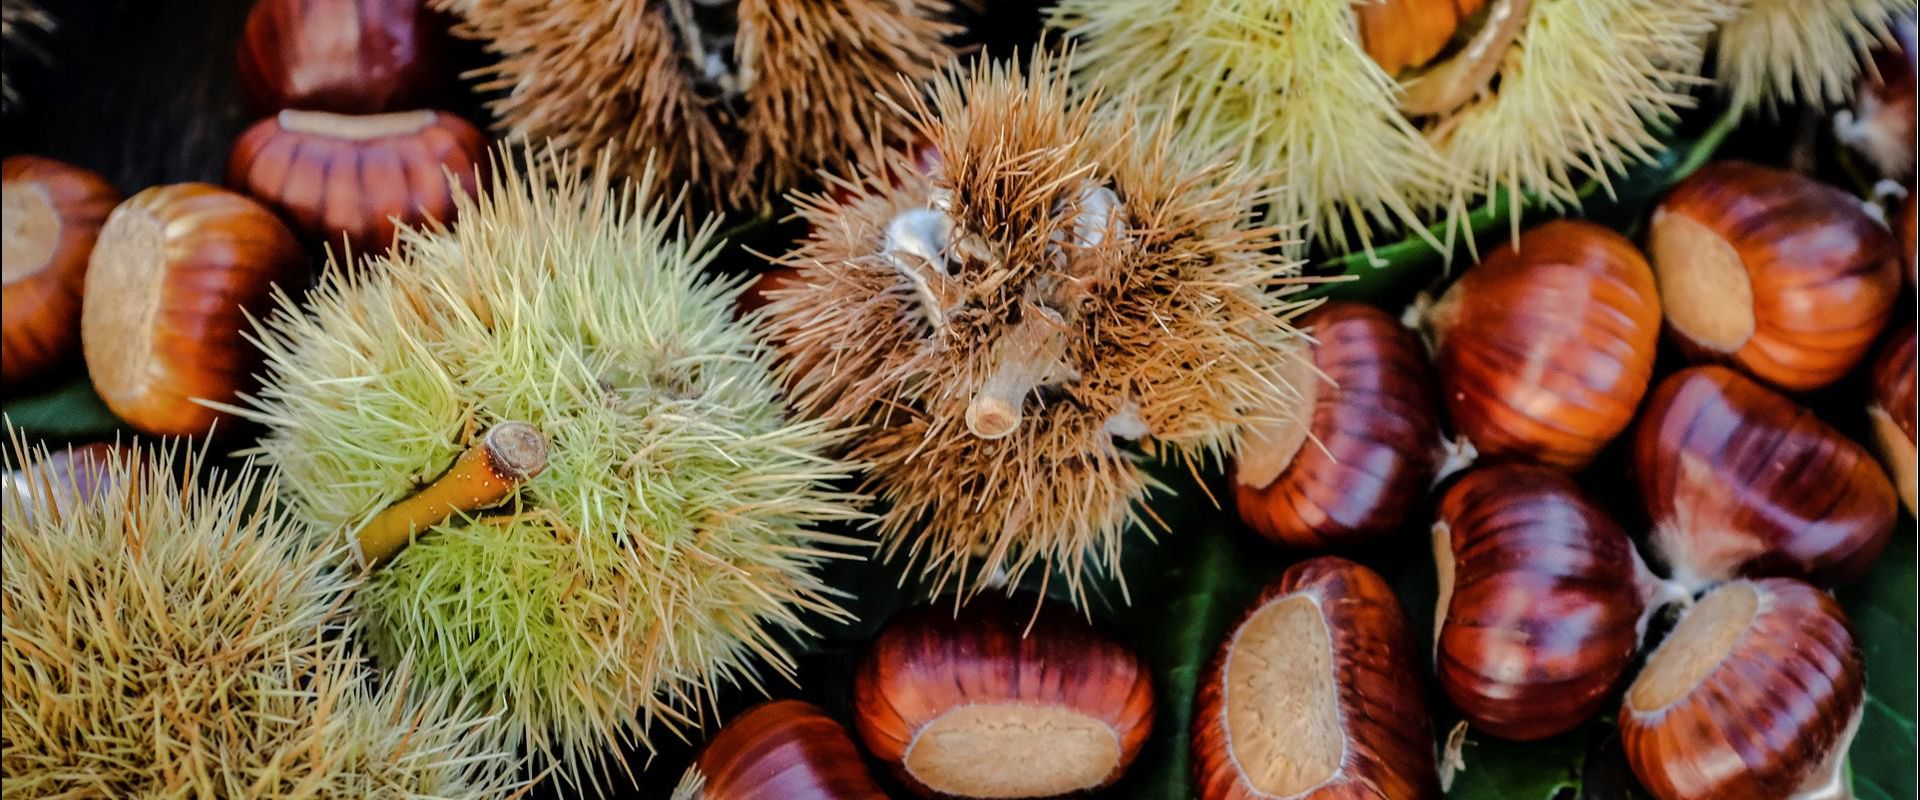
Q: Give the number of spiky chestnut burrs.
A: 6